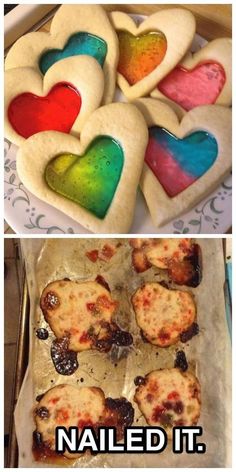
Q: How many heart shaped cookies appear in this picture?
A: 6